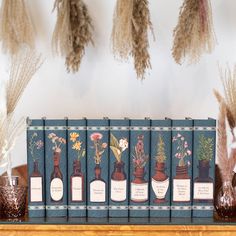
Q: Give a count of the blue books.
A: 9